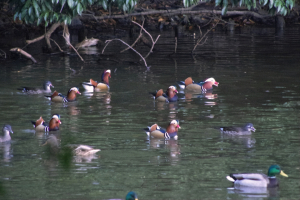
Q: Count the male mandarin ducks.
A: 6